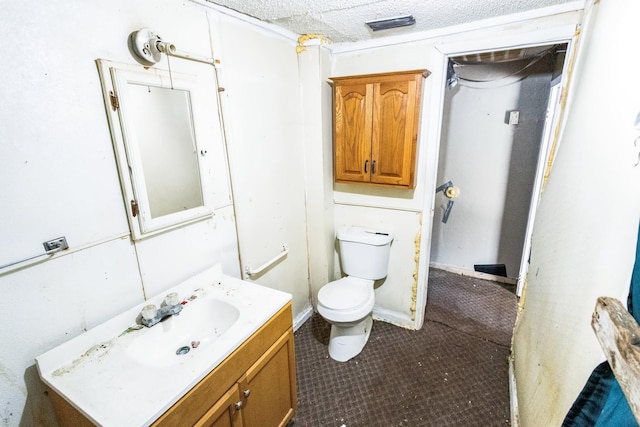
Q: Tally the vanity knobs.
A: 2